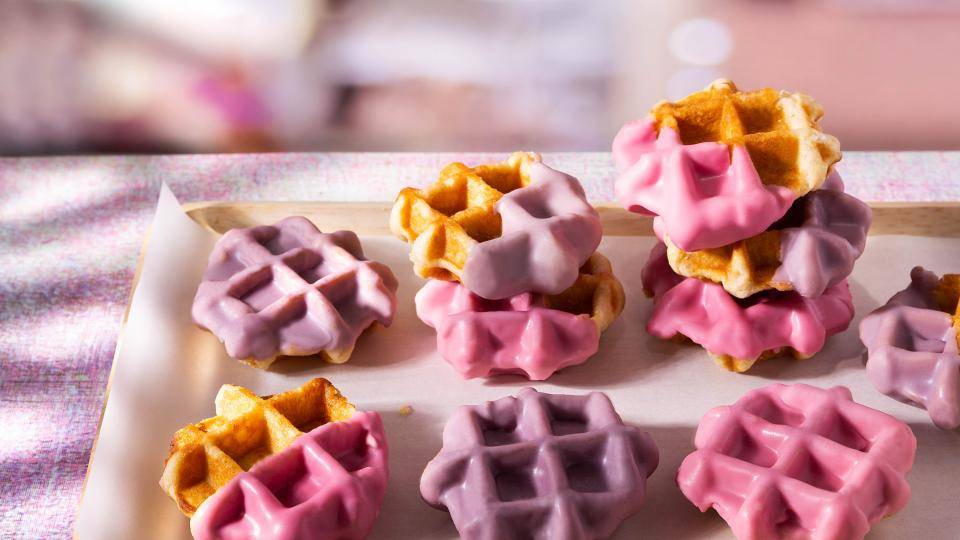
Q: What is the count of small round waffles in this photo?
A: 10